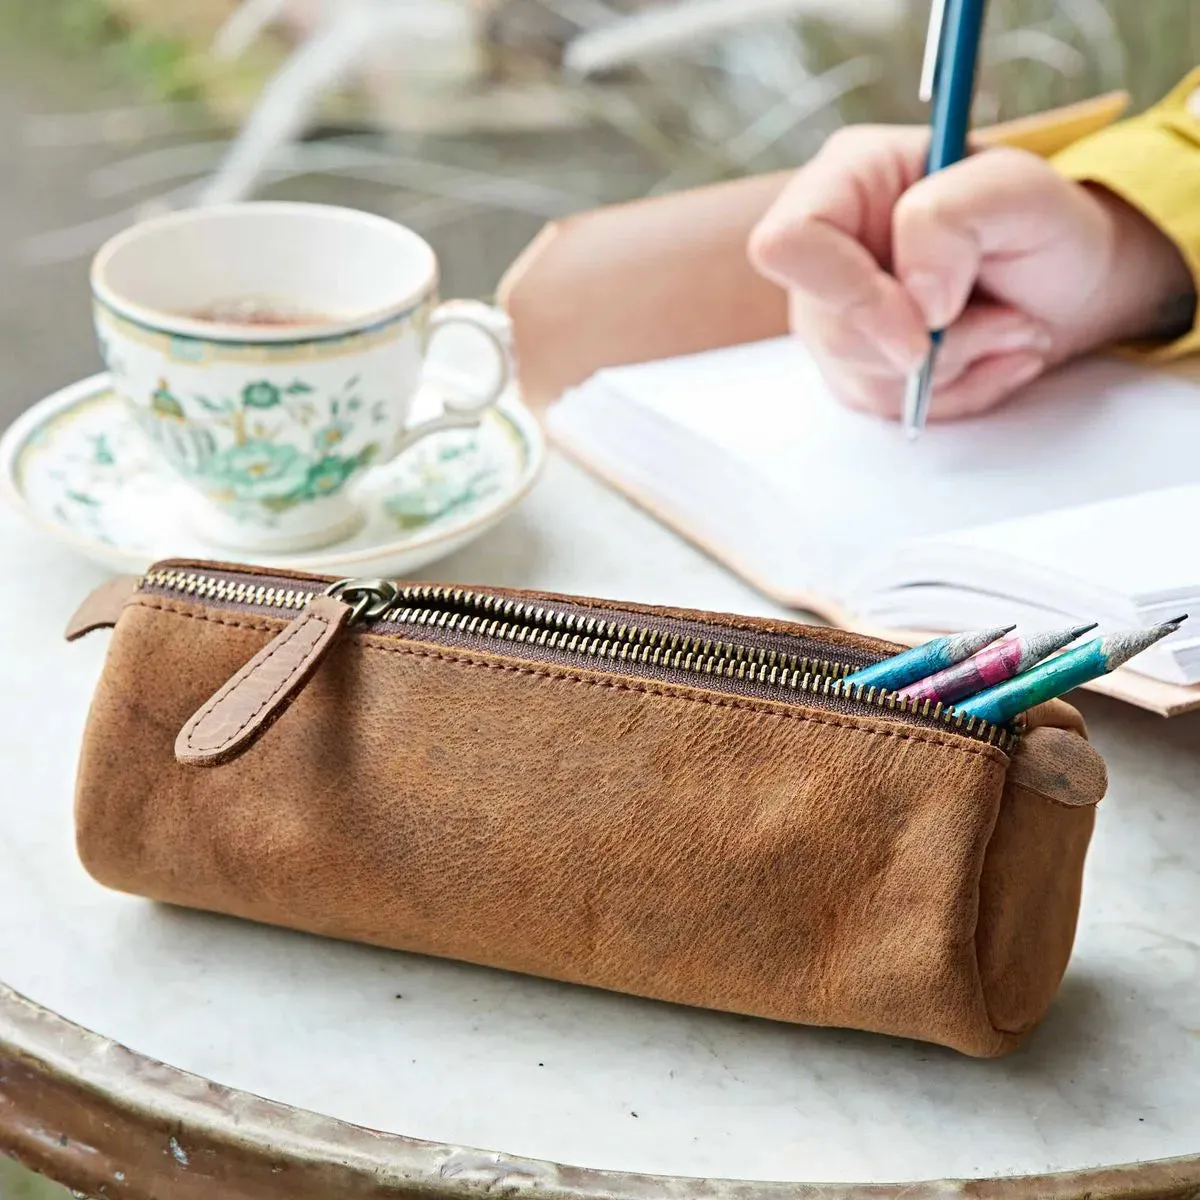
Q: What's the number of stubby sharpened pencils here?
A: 3